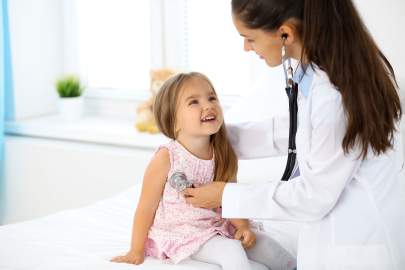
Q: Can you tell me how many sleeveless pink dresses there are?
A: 1